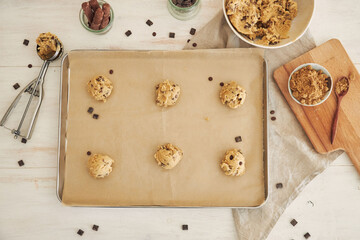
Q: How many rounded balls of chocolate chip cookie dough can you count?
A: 6